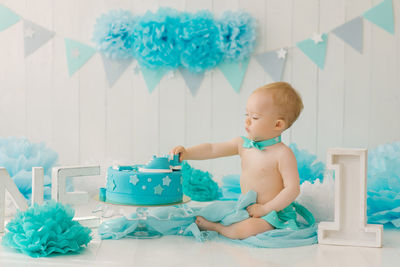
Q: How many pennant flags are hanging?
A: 11